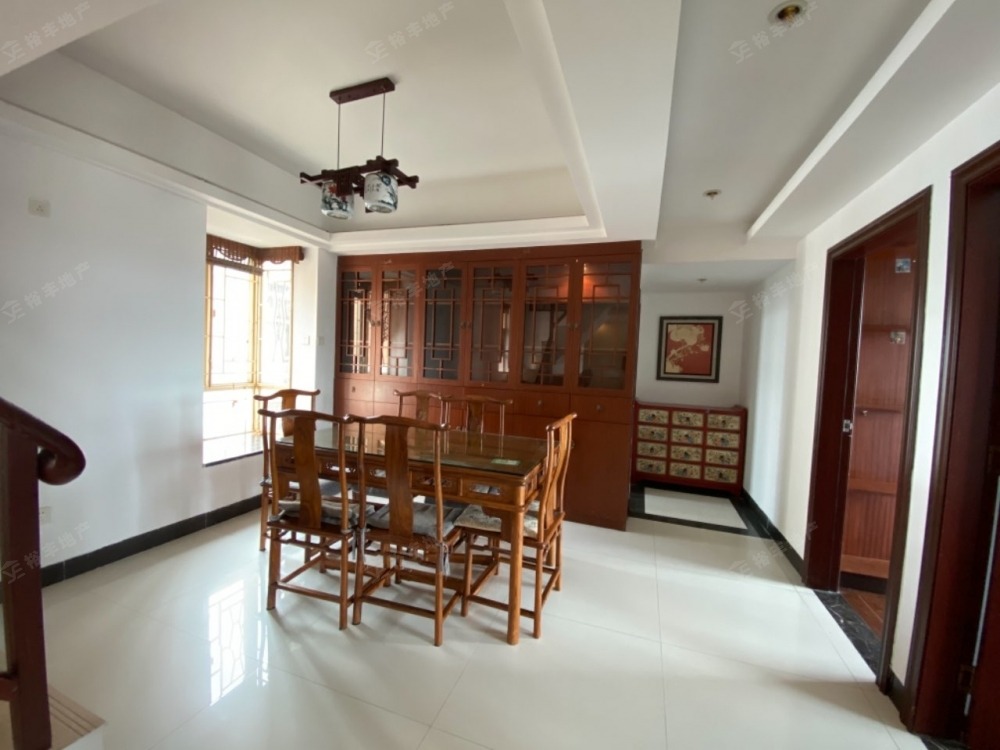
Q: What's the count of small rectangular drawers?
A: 12